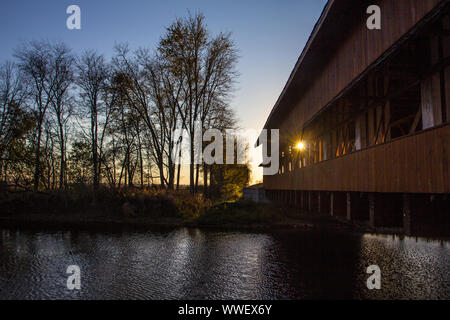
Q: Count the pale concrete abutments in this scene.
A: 1